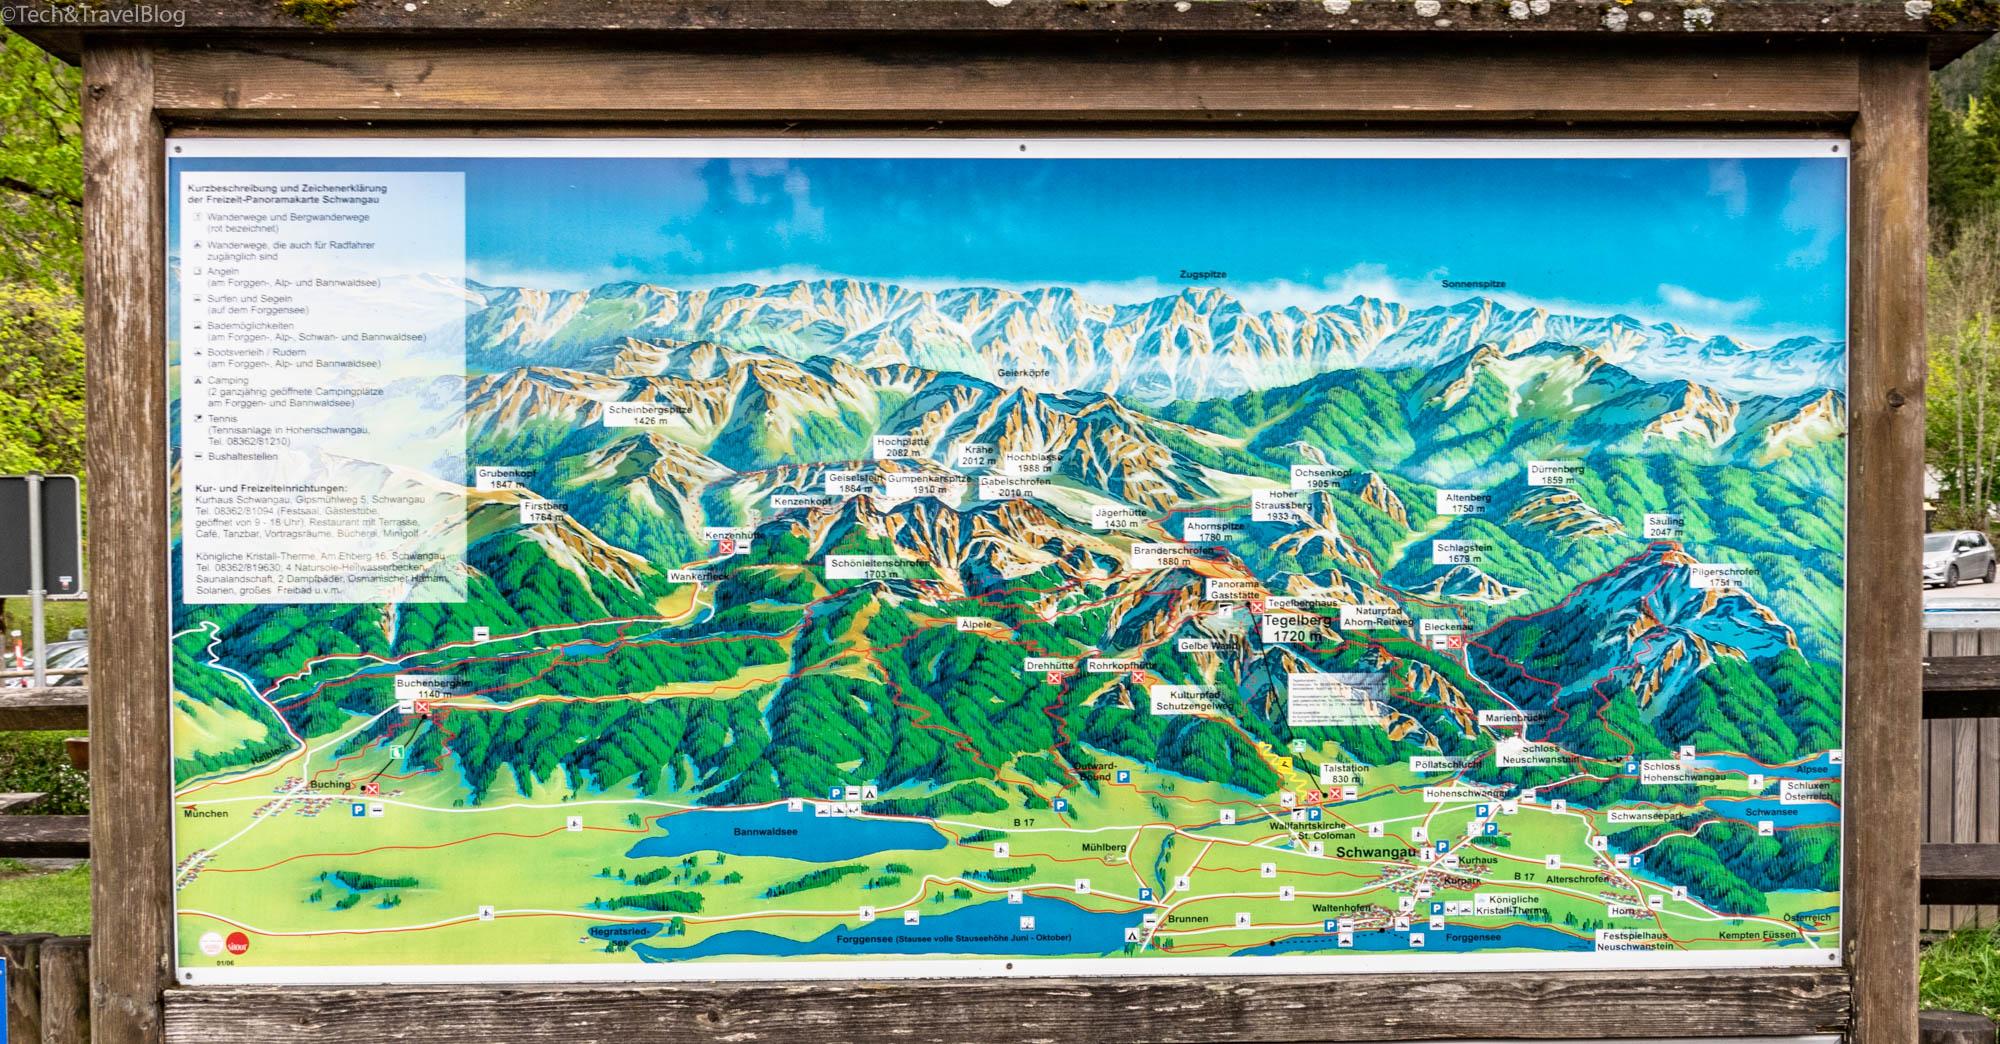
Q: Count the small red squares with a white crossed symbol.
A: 9